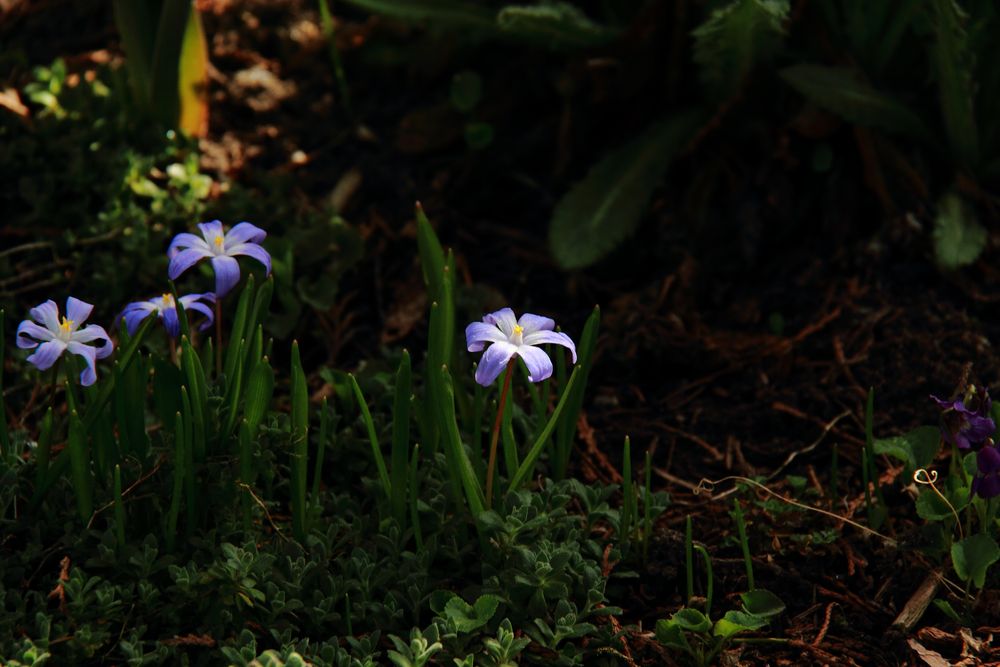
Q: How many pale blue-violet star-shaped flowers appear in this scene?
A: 4